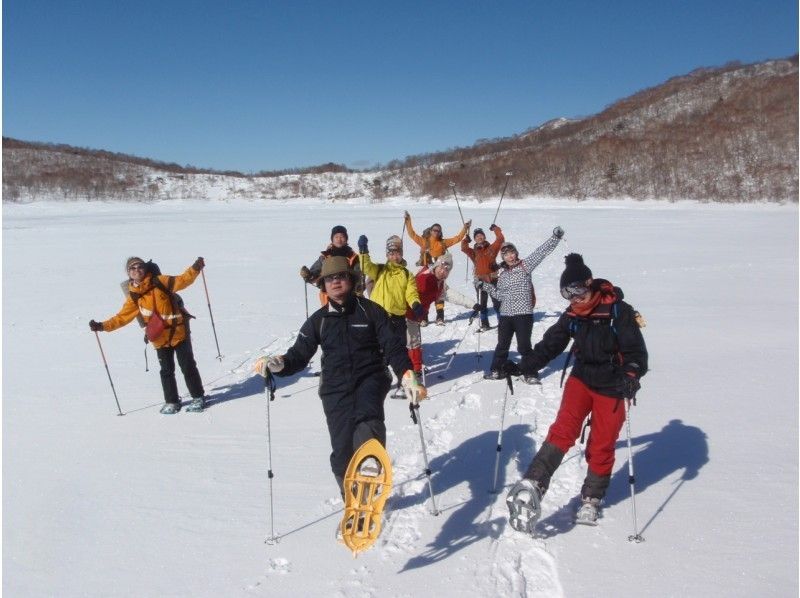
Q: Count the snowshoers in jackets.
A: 9